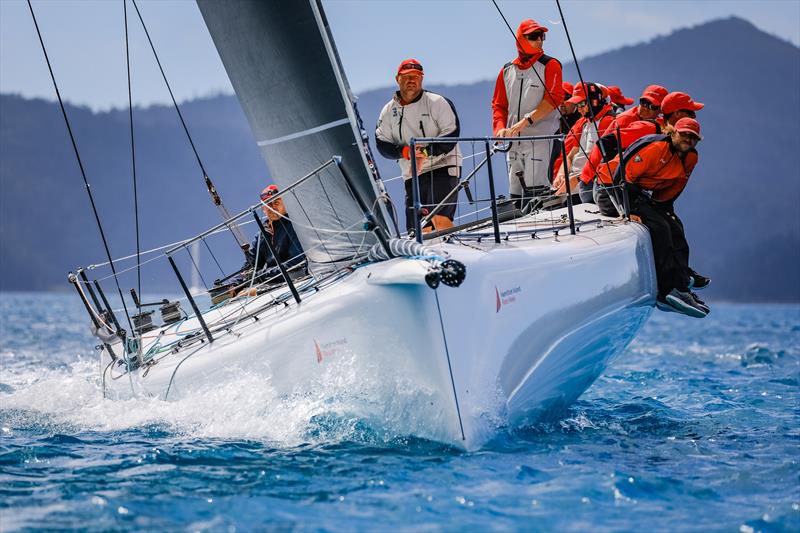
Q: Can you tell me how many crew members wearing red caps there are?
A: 9